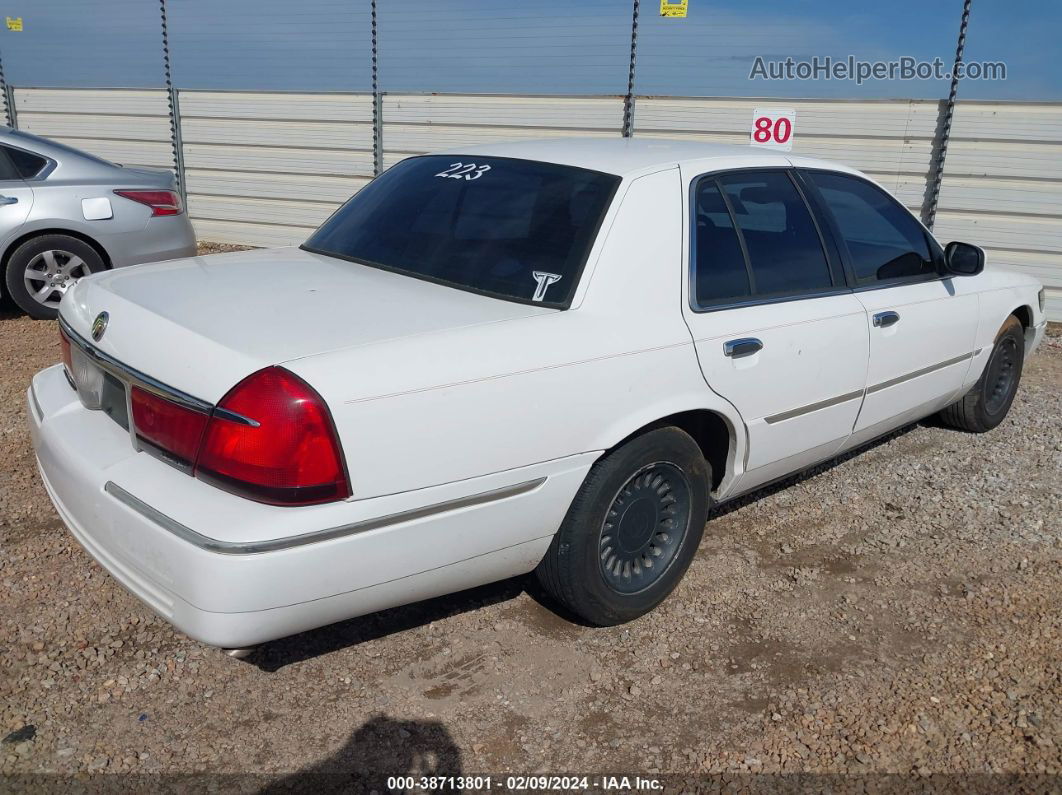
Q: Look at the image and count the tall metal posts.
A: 5